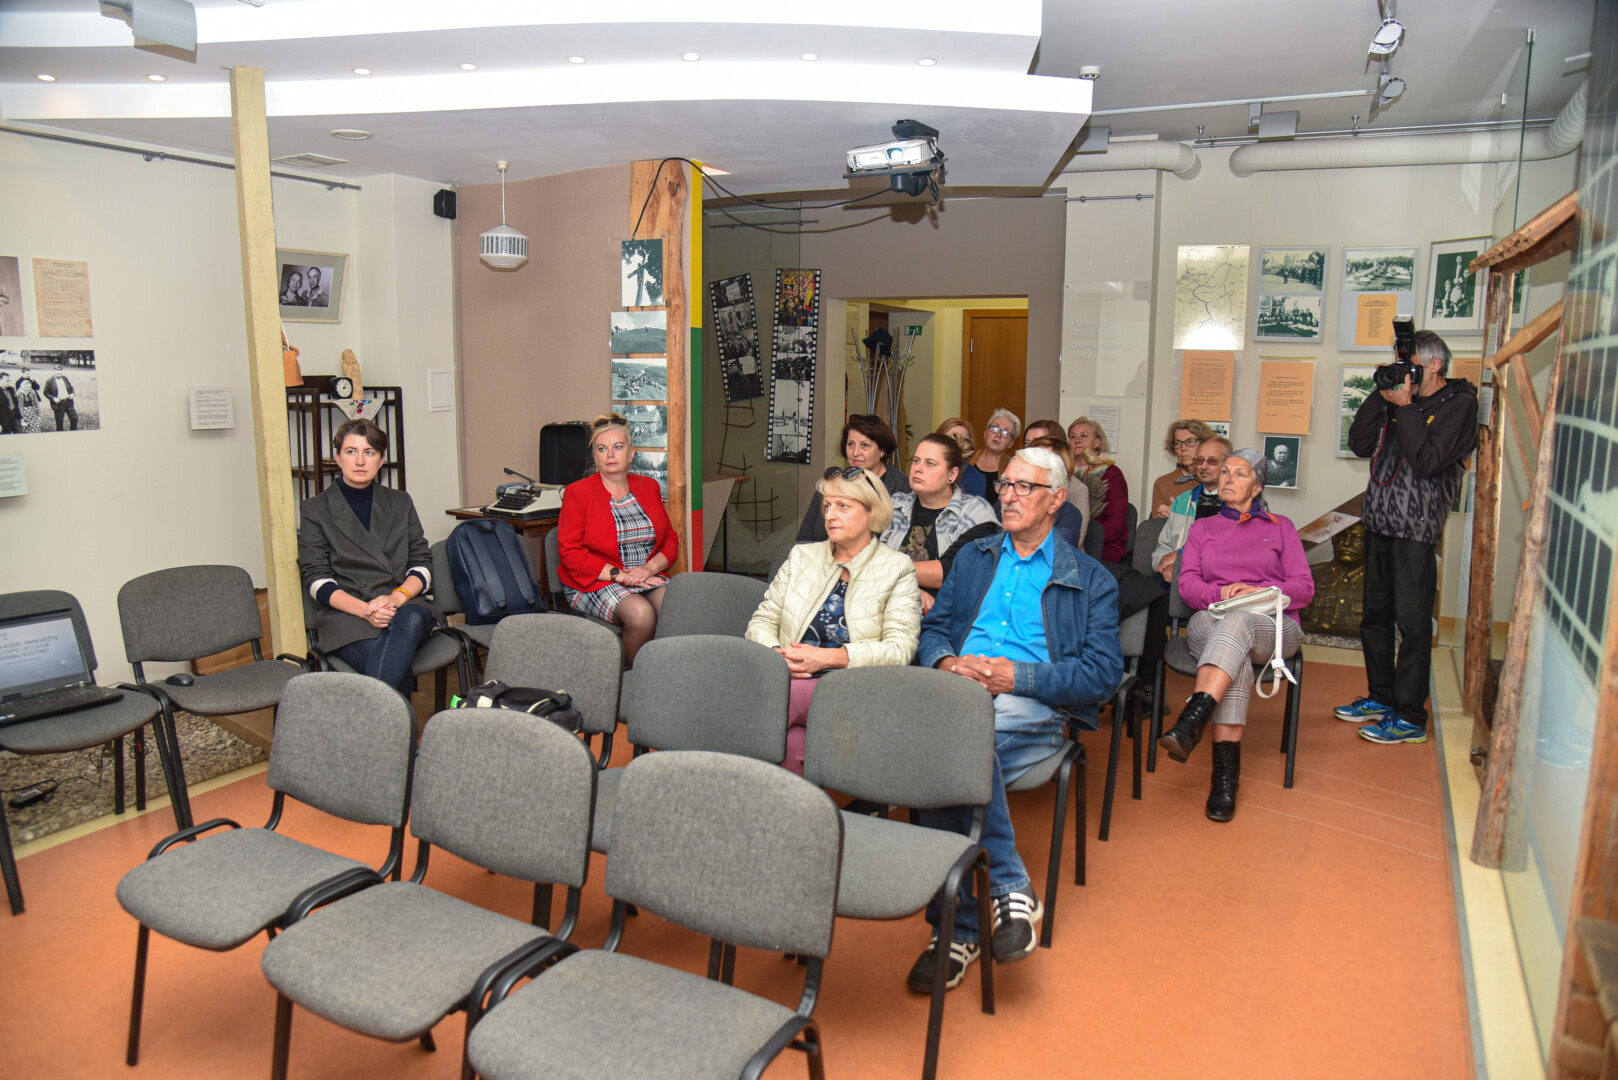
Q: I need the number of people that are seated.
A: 14